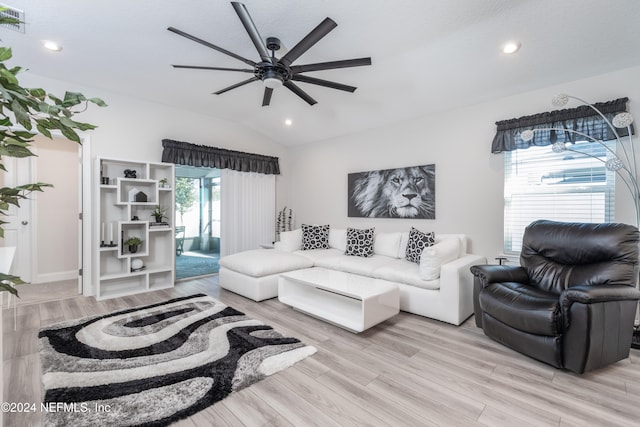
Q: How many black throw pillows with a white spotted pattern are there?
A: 3